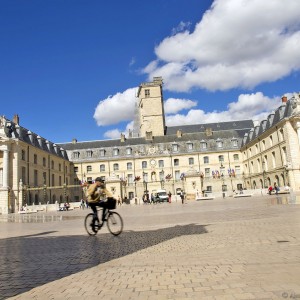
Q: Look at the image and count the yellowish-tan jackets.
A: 1